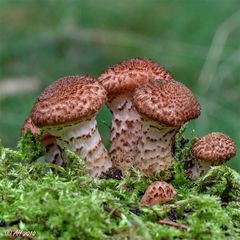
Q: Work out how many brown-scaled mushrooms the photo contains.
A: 6